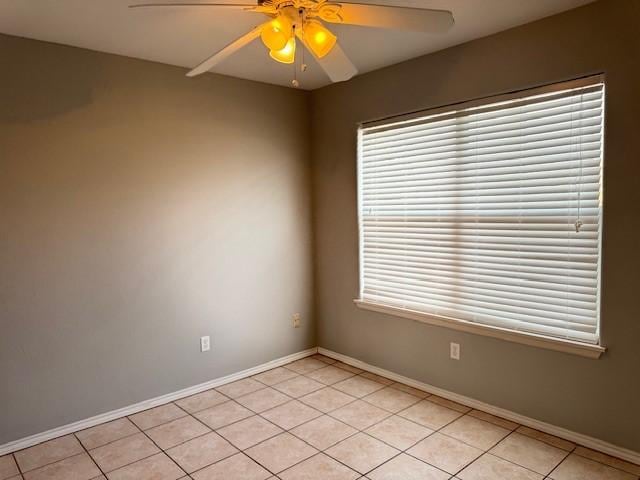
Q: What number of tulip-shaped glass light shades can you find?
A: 3